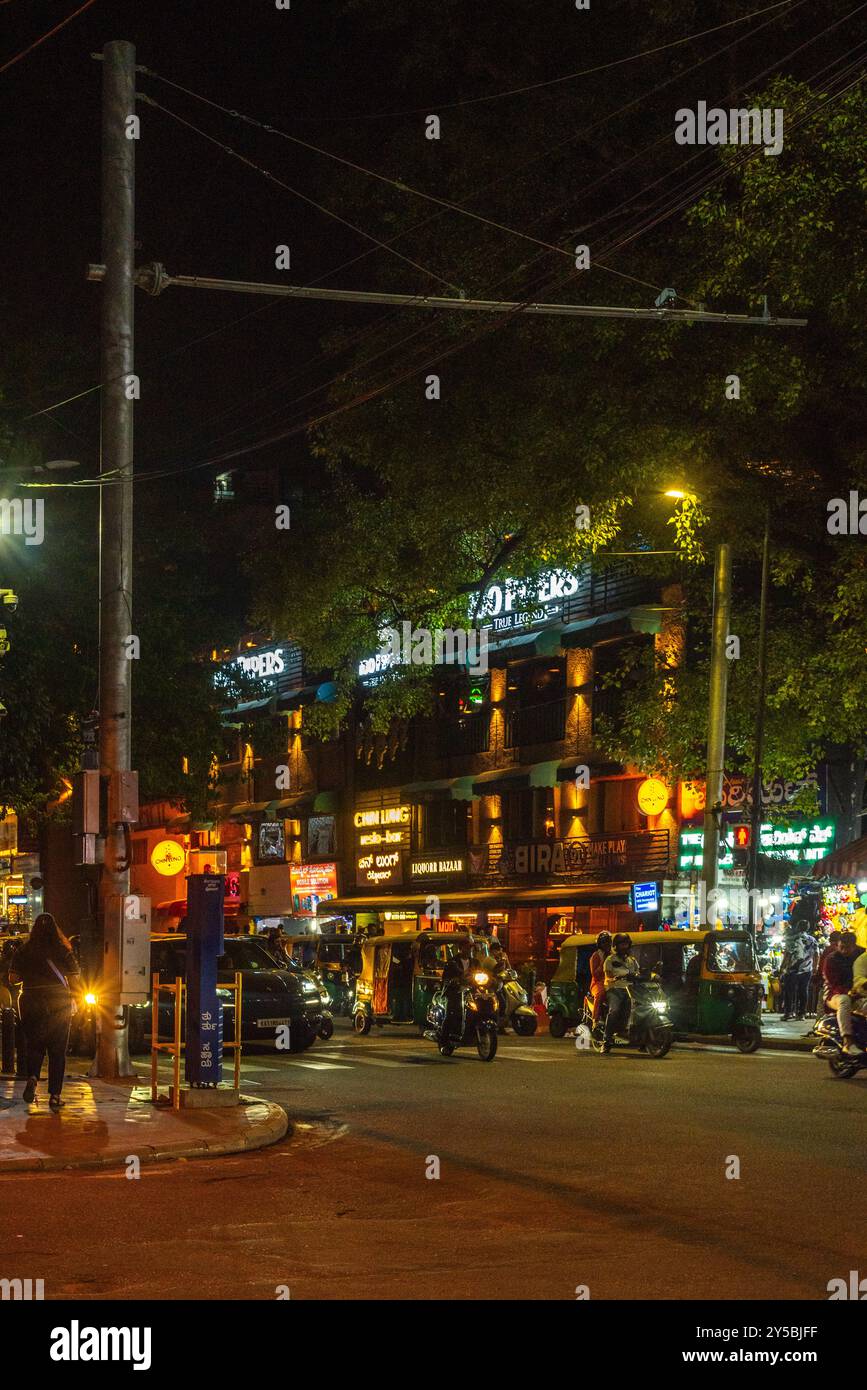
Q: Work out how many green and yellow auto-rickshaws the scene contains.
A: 3